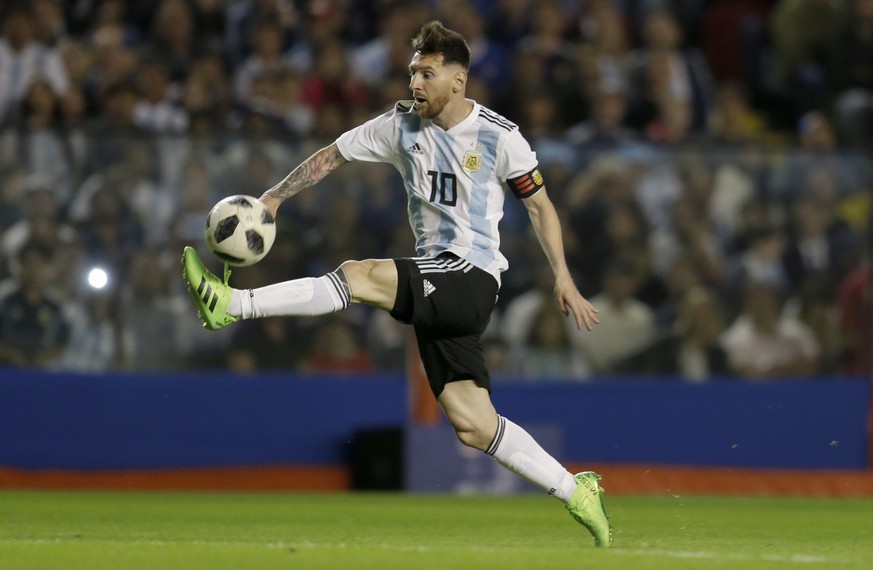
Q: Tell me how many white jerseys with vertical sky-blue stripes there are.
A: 1